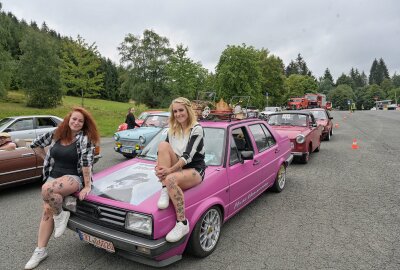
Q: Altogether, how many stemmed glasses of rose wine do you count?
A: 0